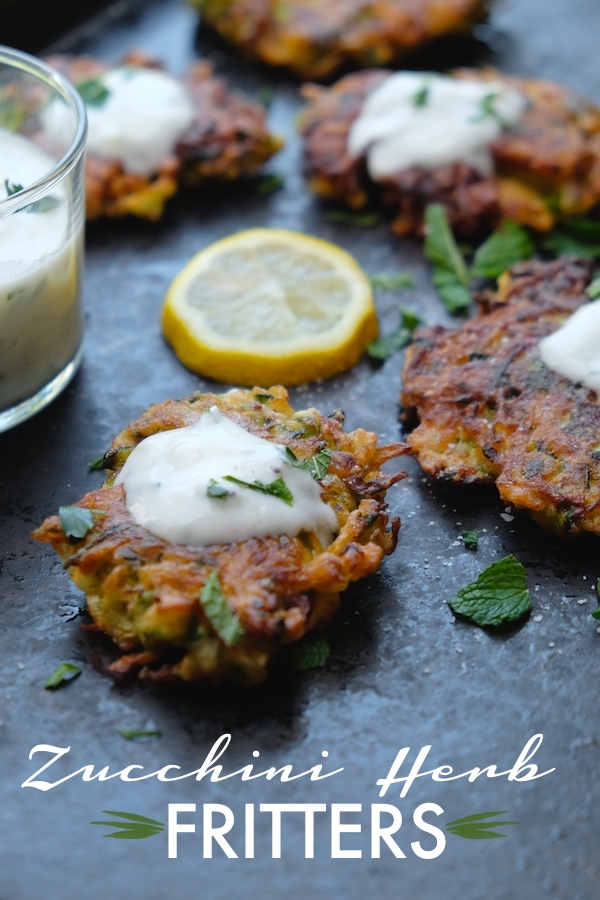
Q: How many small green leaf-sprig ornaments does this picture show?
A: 2